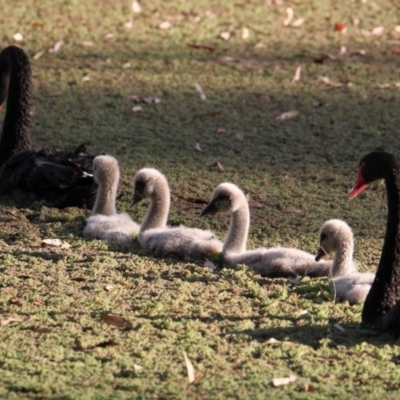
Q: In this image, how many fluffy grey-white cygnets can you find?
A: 4